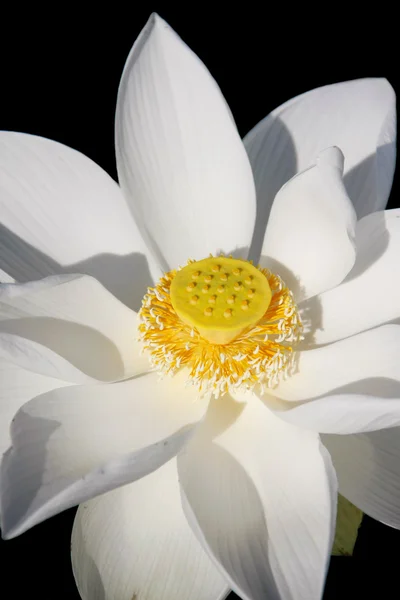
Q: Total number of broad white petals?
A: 12